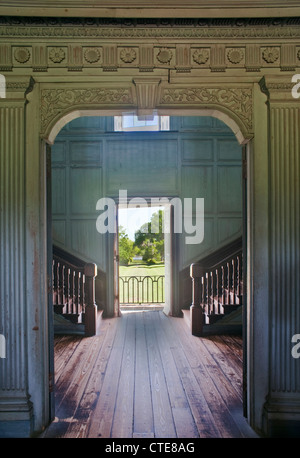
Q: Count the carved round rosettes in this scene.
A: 8